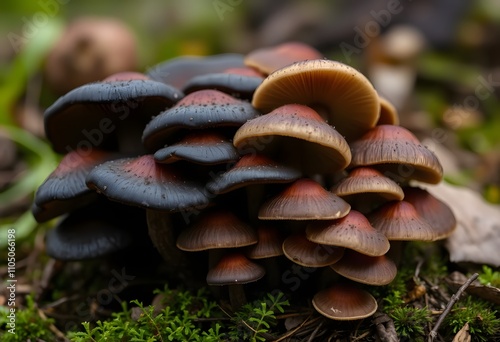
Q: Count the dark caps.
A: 9